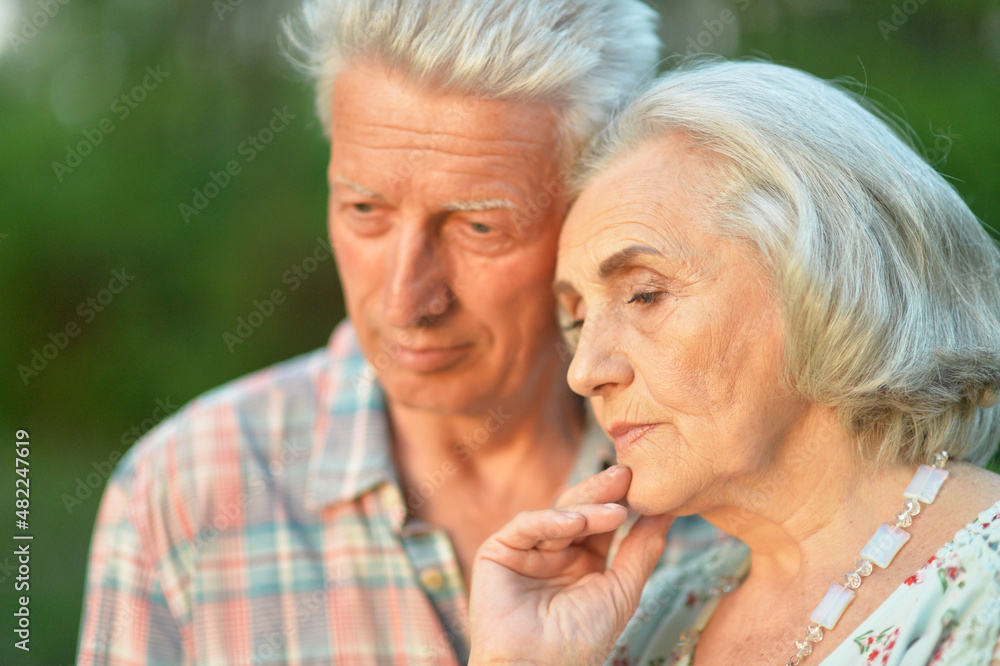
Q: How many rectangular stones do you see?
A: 3